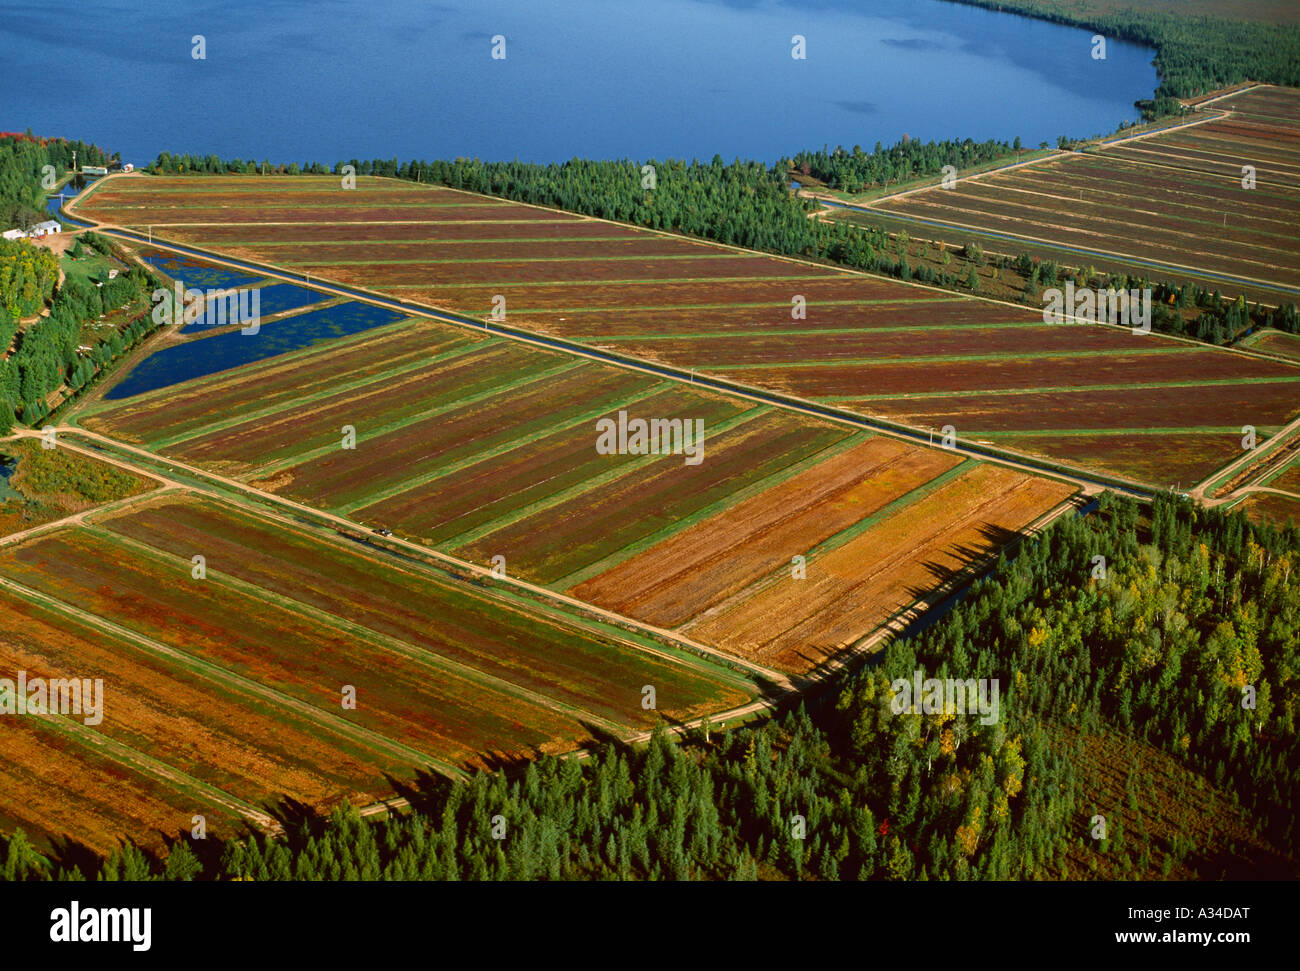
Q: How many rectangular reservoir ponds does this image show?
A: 3